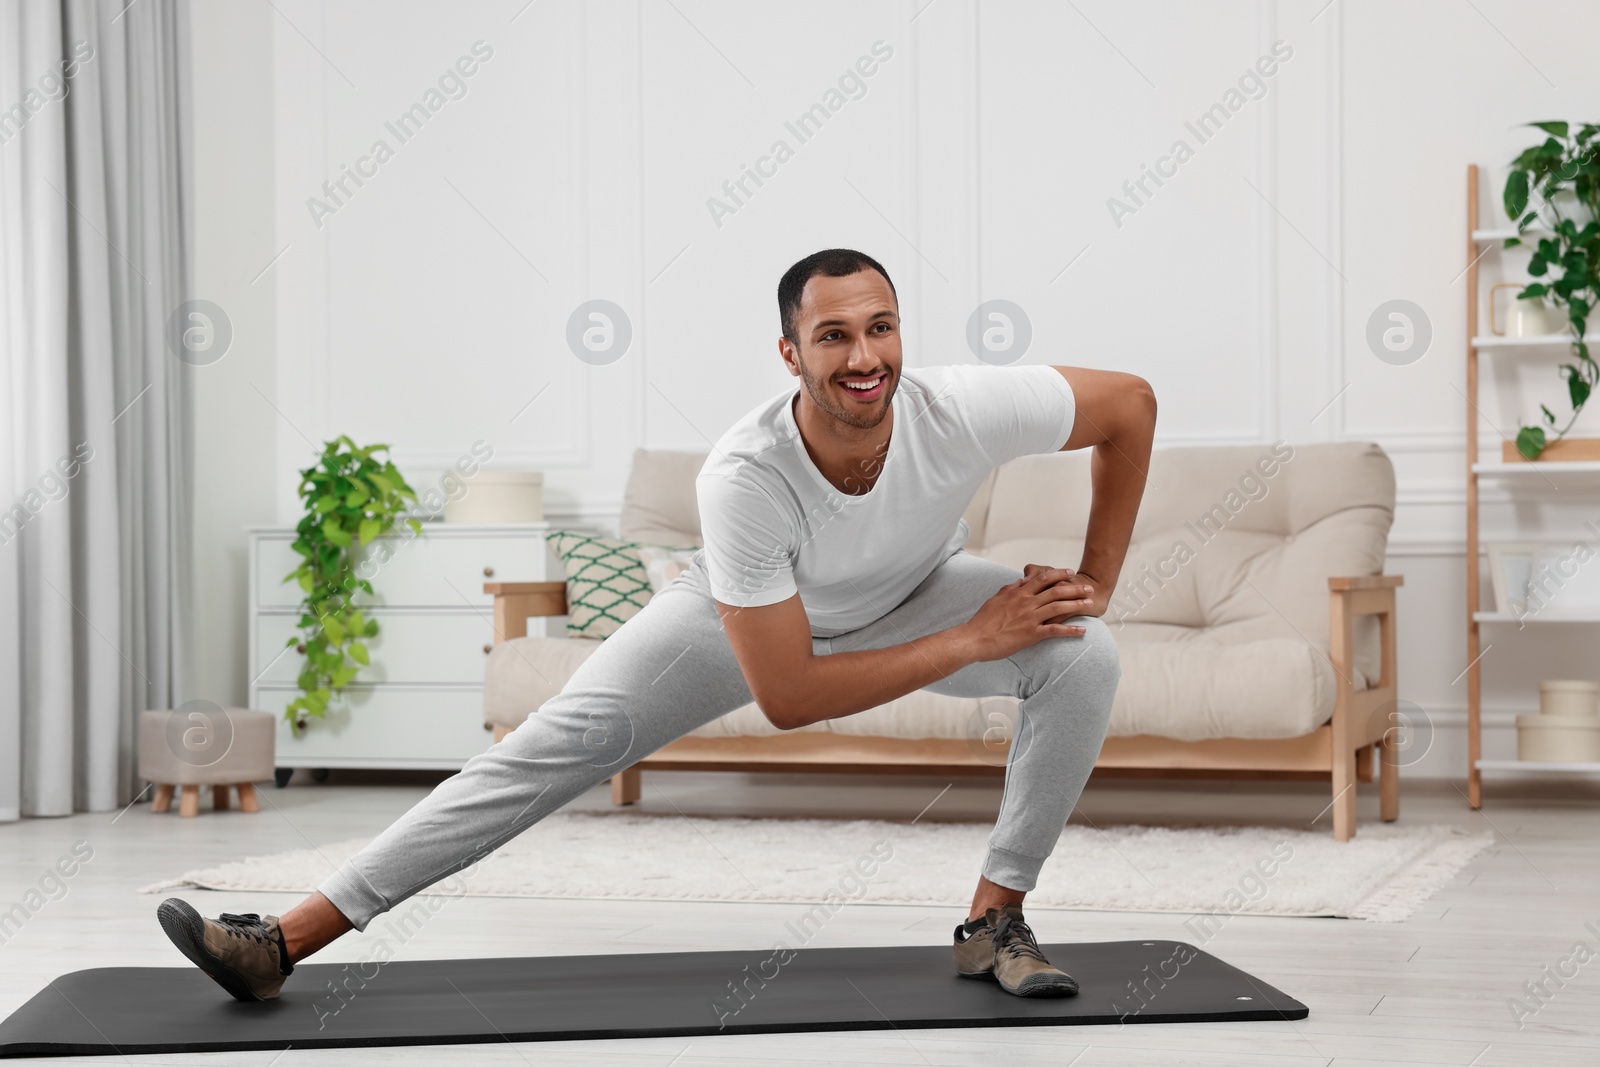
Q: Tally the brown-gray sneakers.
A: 2